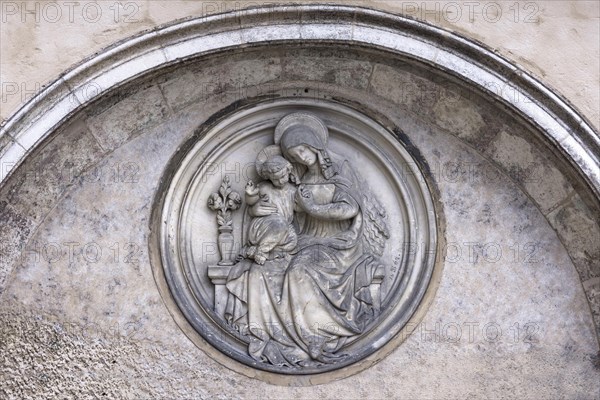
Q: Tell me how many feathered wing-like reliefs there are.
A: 1